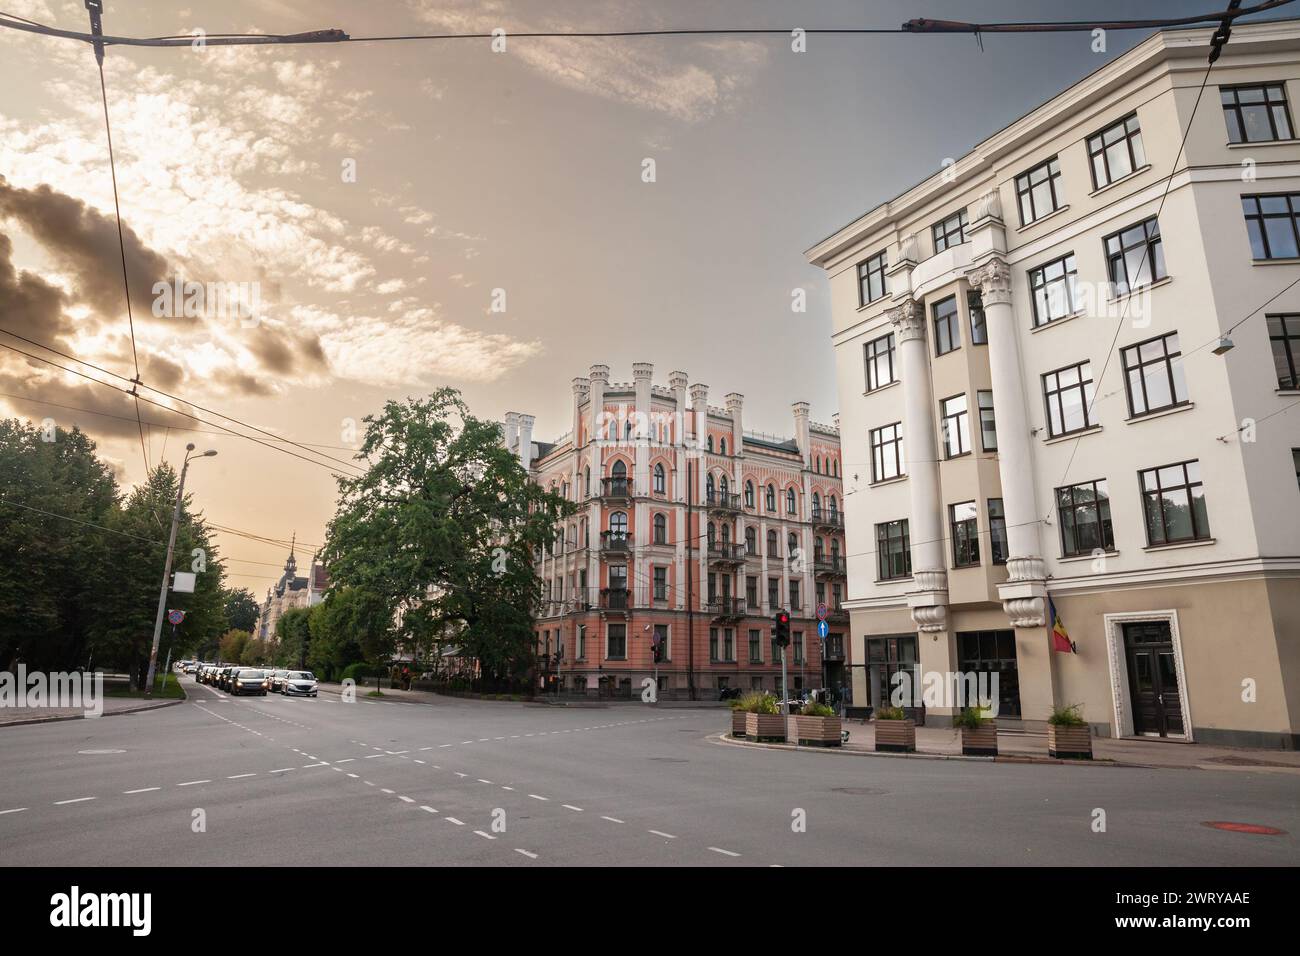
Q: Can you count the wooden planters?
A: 6